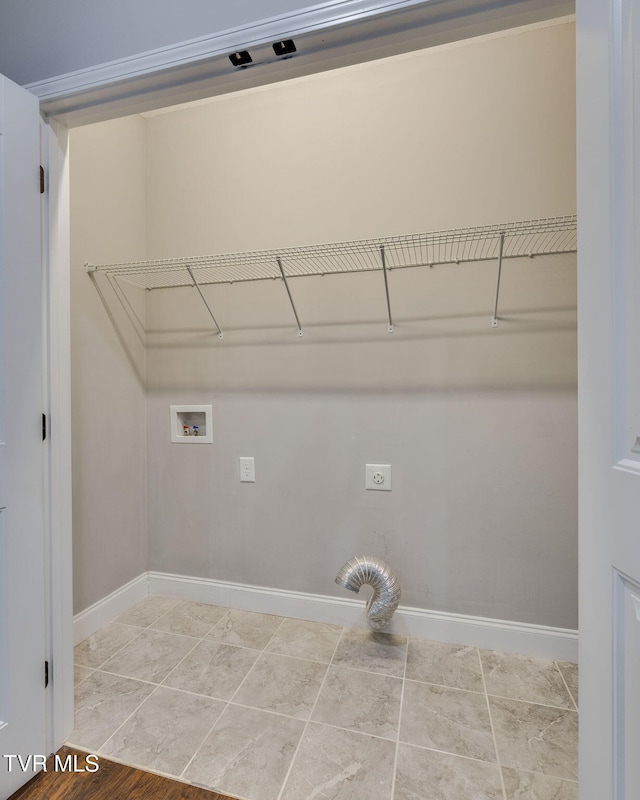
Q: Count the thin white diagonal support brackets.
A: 4